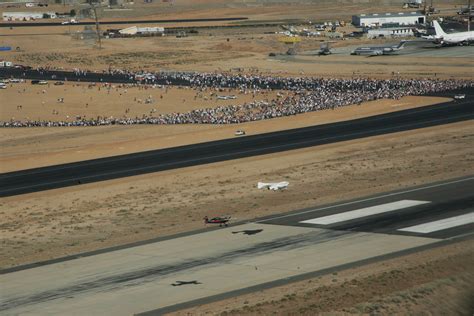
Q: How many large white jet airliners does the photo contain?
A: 1